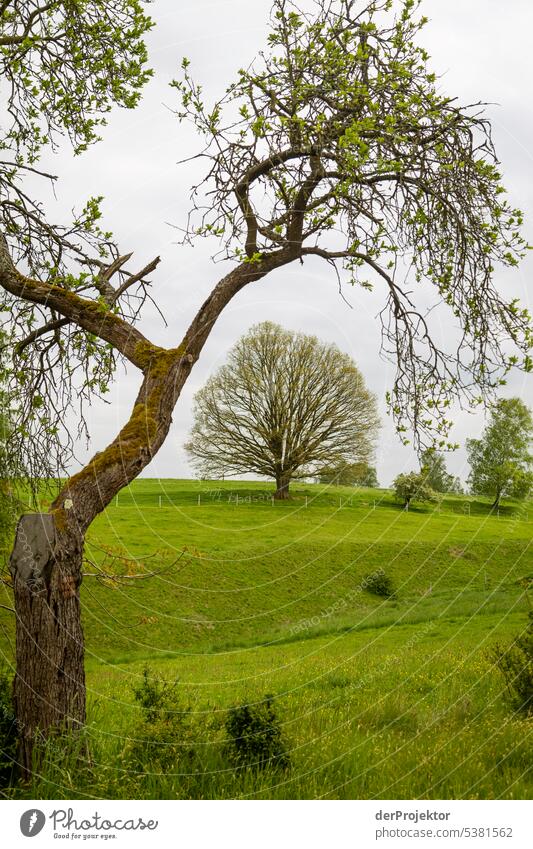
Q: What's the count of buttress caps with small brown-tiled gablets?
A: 0